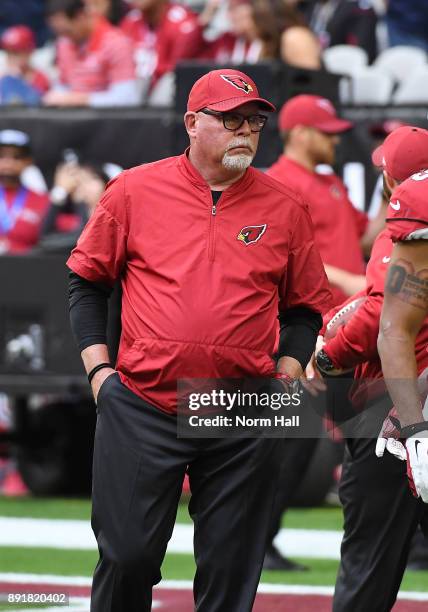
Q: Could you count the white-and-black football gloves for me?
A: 2